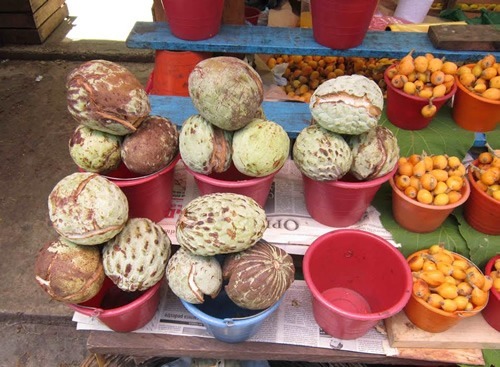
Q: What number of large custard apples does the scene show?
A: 15